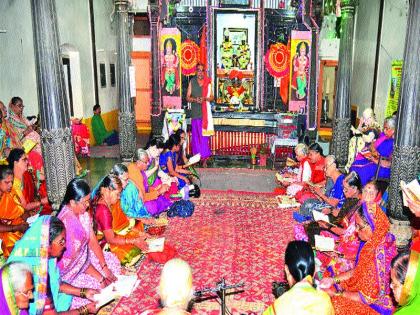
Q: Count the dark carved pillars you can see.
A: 4